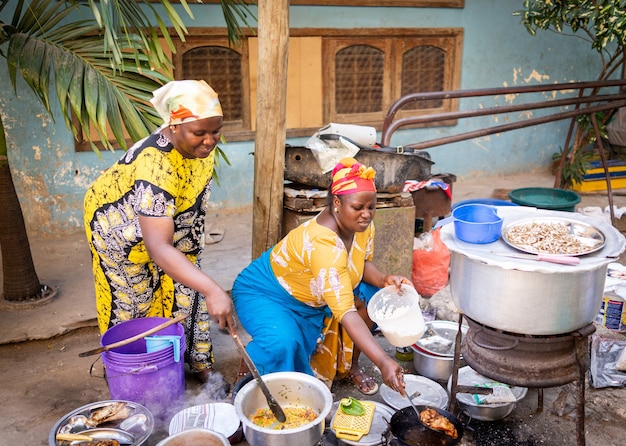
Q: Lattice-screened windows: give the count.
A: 3